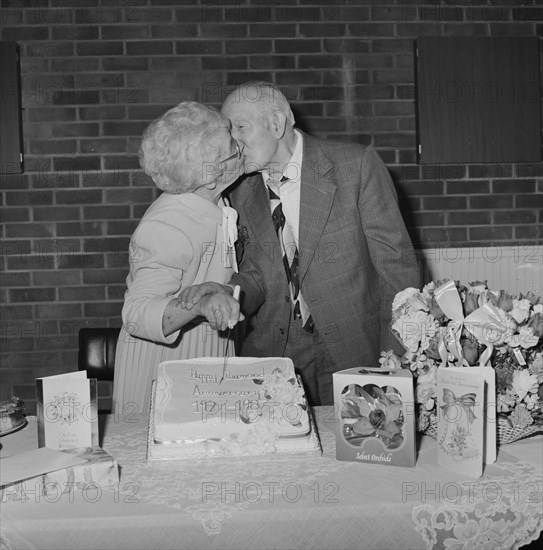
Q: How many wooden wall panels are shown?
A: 2